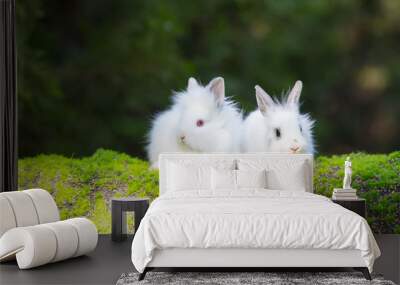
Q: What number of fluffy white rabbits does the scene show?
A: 2